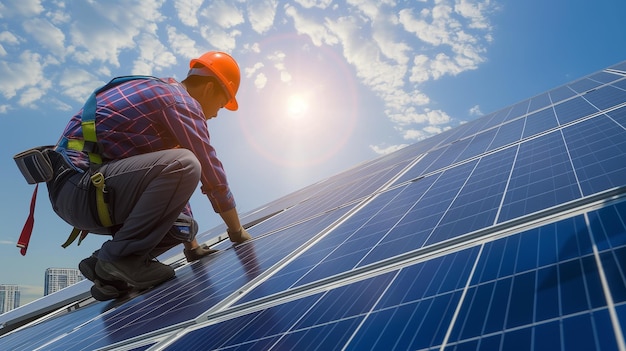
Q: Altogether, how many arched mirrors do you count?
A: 0